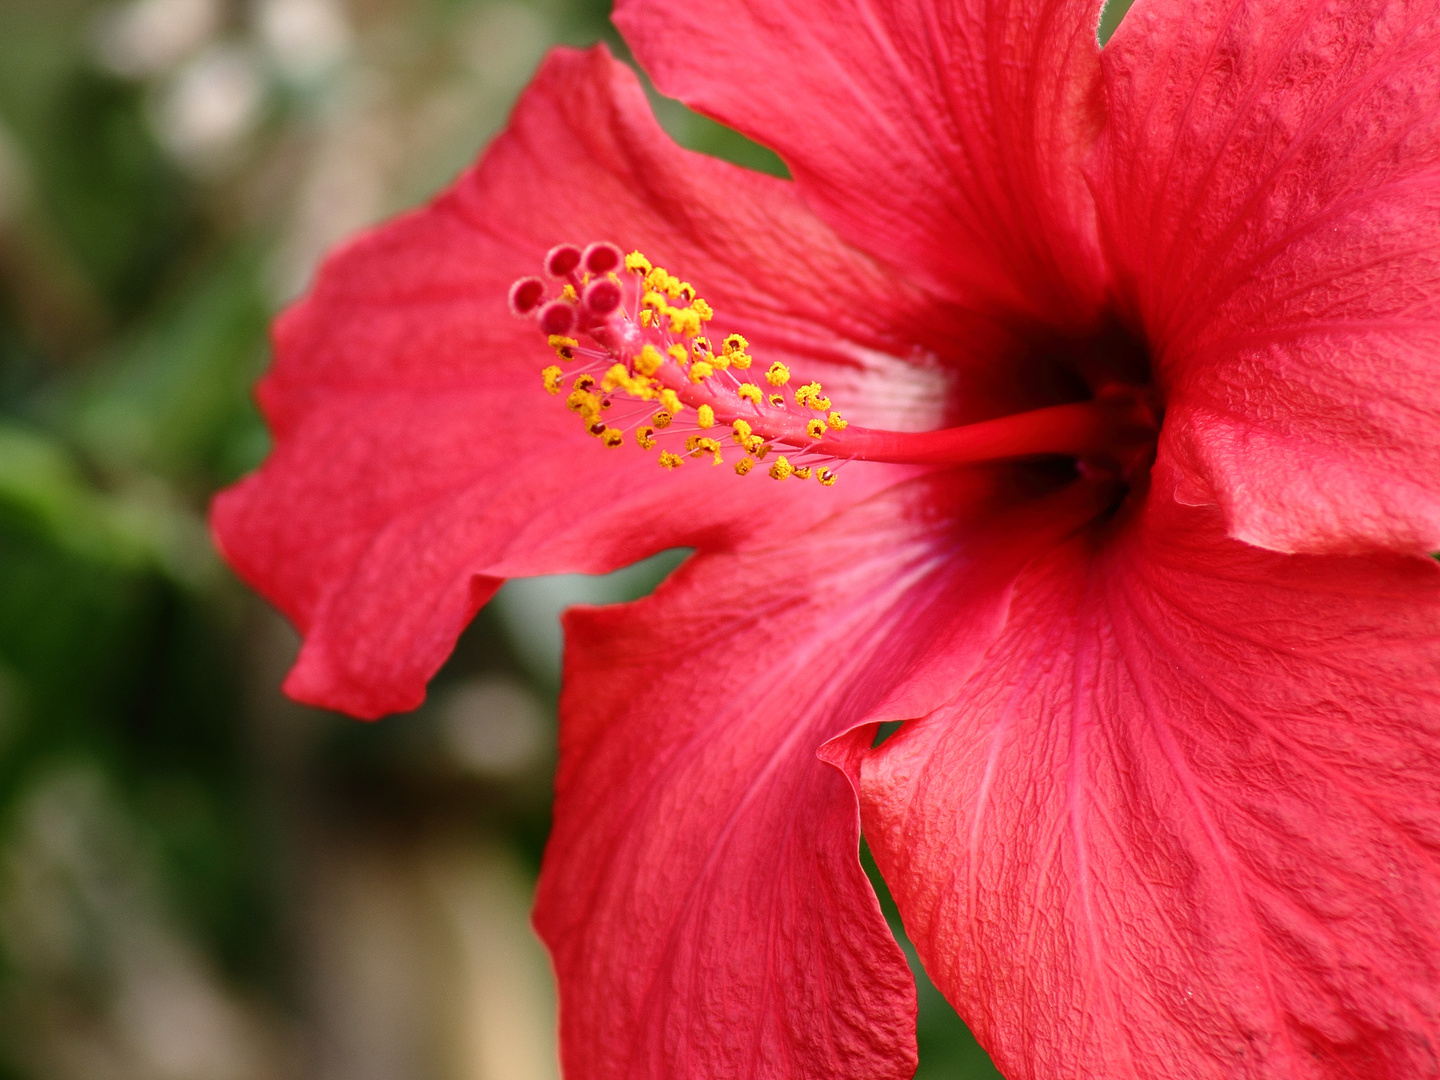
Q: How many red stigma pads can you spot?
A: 5